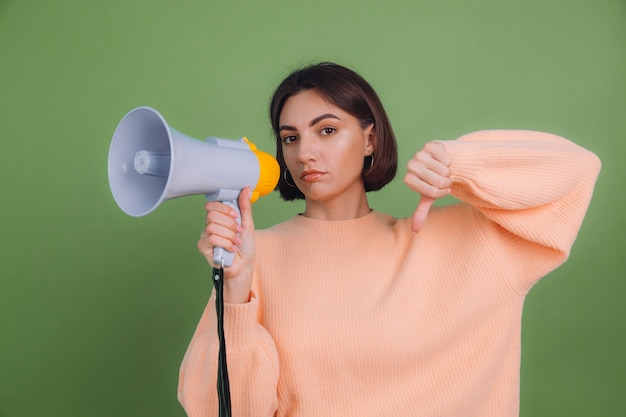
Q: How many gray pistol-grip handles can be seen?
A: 1